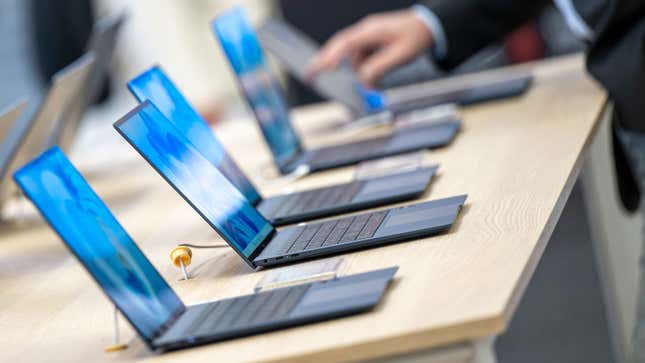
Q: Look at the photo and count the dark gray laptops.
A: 5